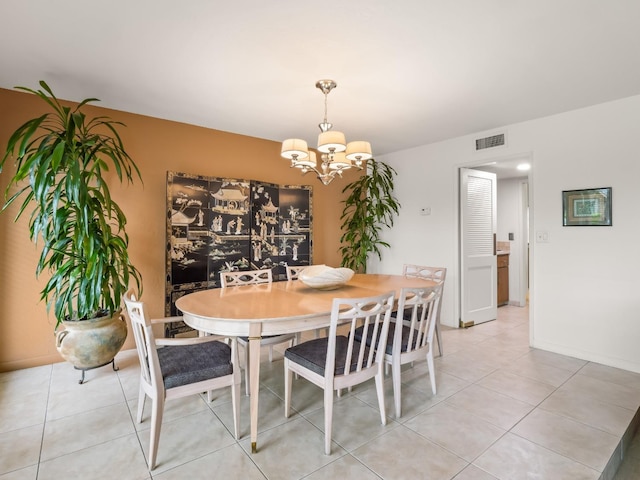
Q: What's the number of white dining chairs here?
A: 6